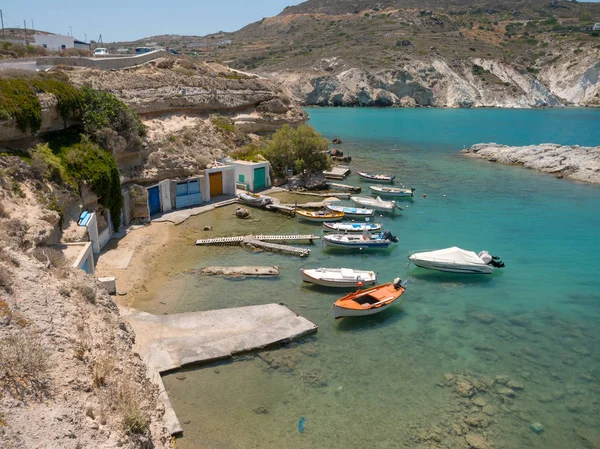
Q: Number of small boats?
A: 11